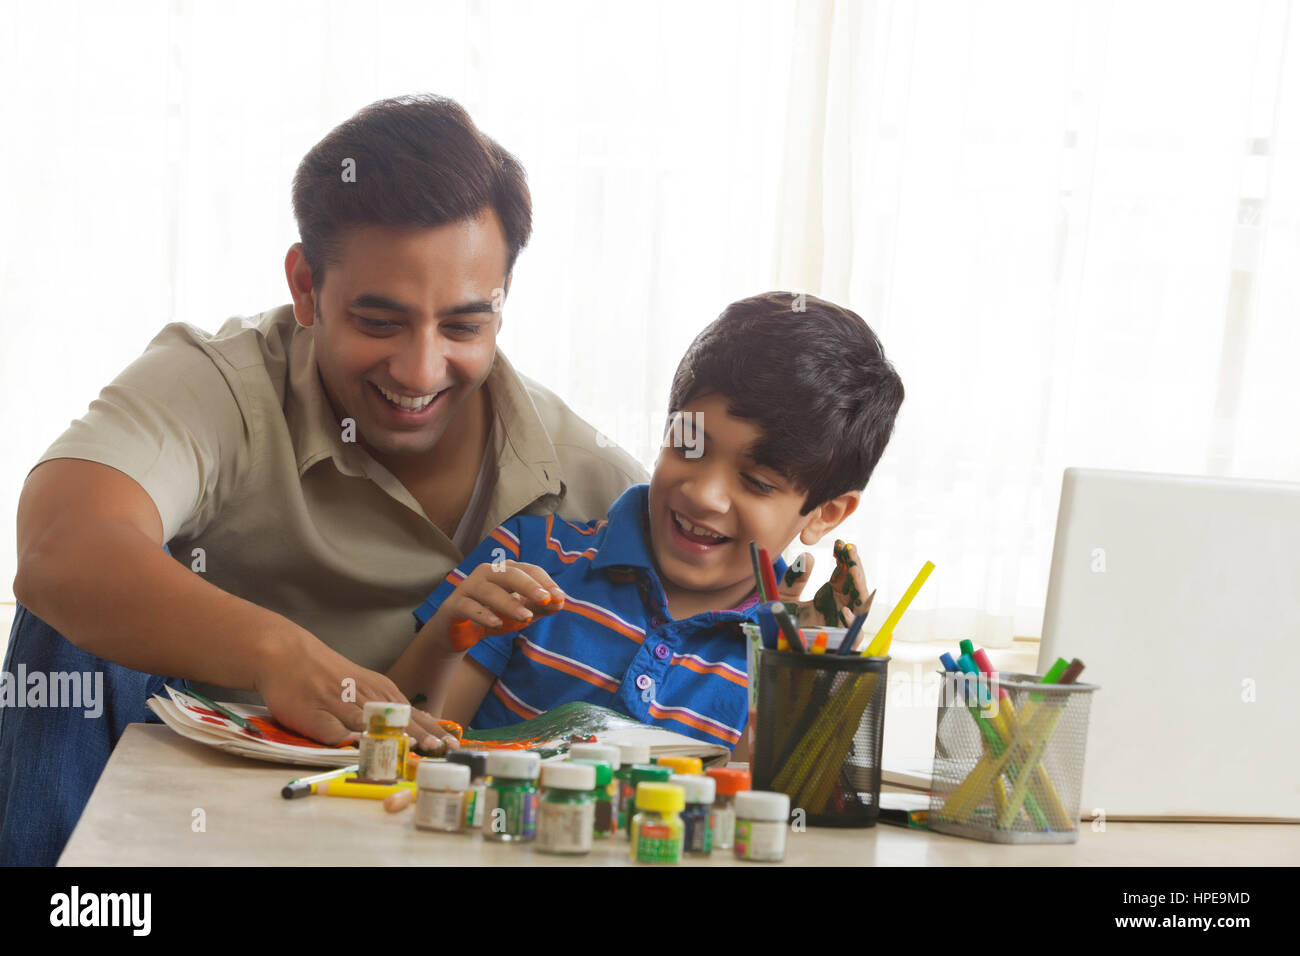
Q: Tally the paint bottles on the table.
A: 14